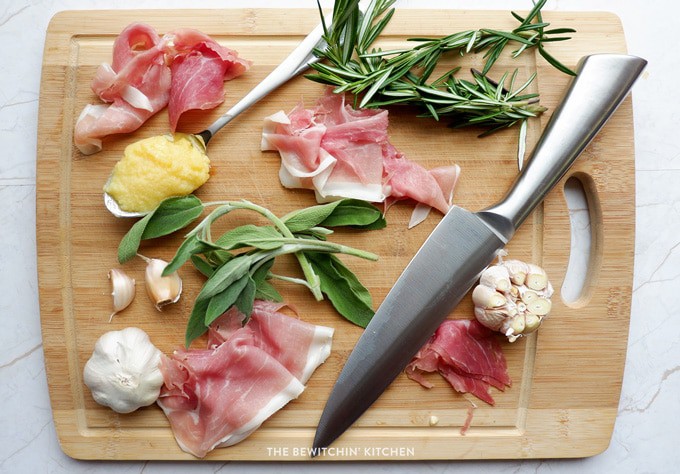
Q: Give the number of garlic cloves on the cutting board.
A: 2